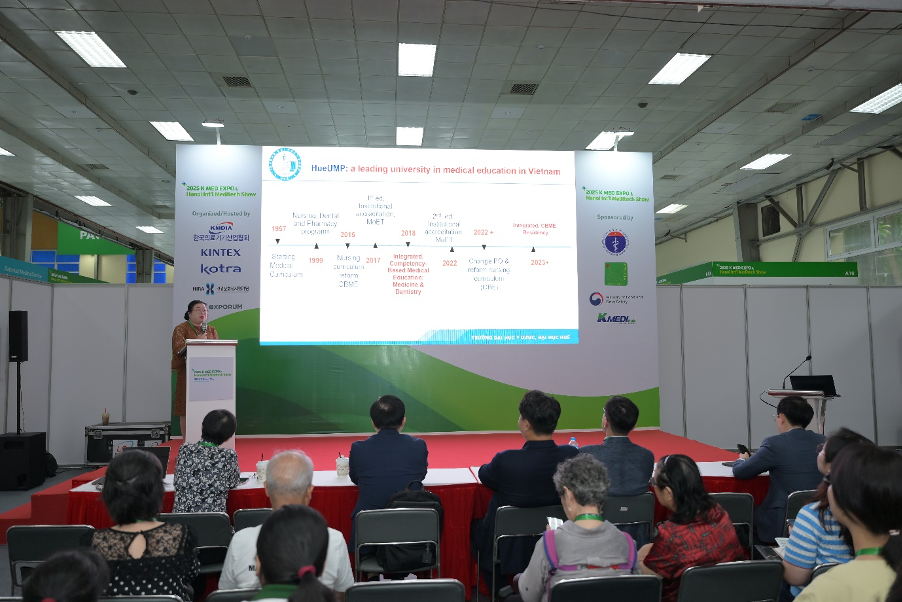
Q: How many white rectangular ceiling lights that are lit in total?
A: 12